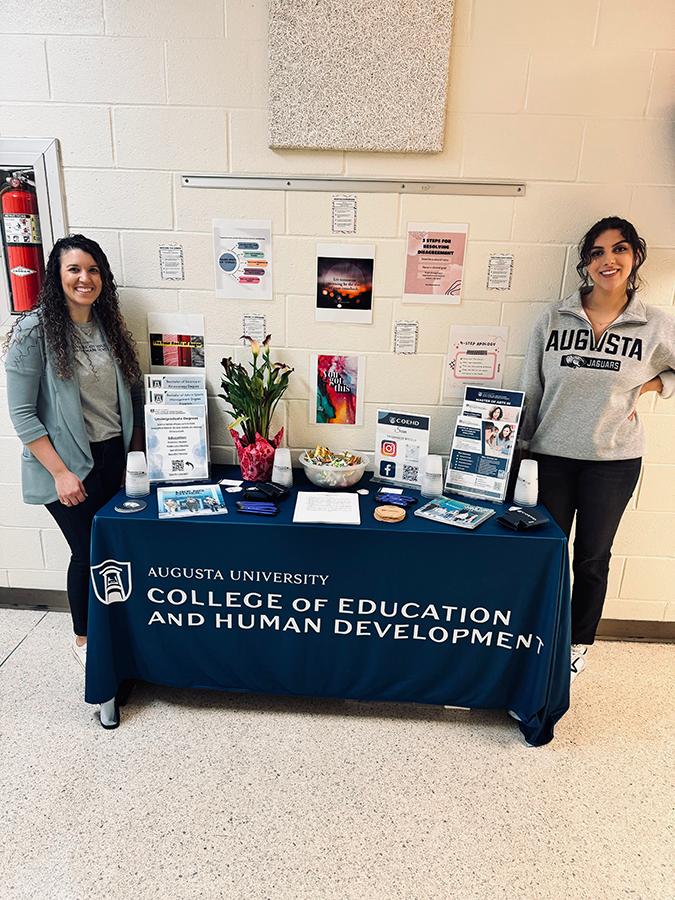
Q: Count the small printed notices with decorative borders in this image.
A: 5